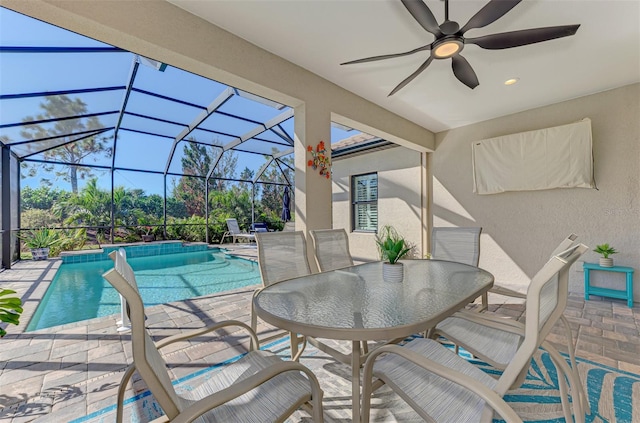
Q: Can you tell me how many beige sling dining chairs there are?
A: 6